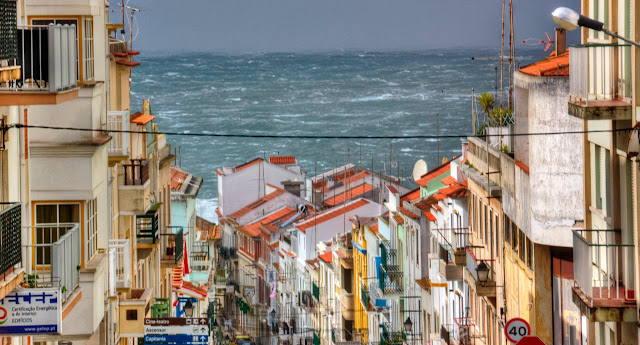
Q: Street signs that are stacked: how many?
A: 3